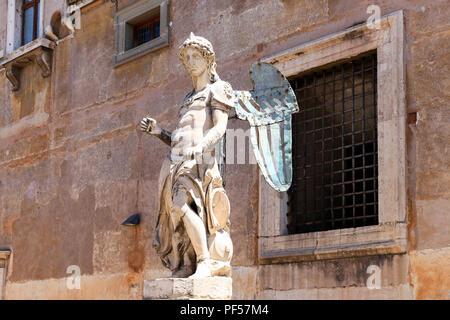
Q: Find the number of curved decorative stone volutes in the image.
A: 2